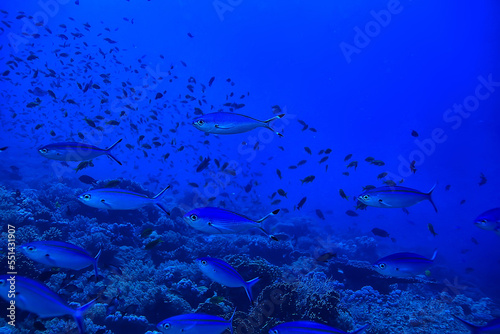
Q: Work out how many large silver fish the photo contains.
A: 13